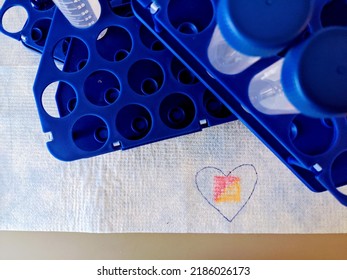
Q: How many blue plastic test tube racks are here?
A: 3